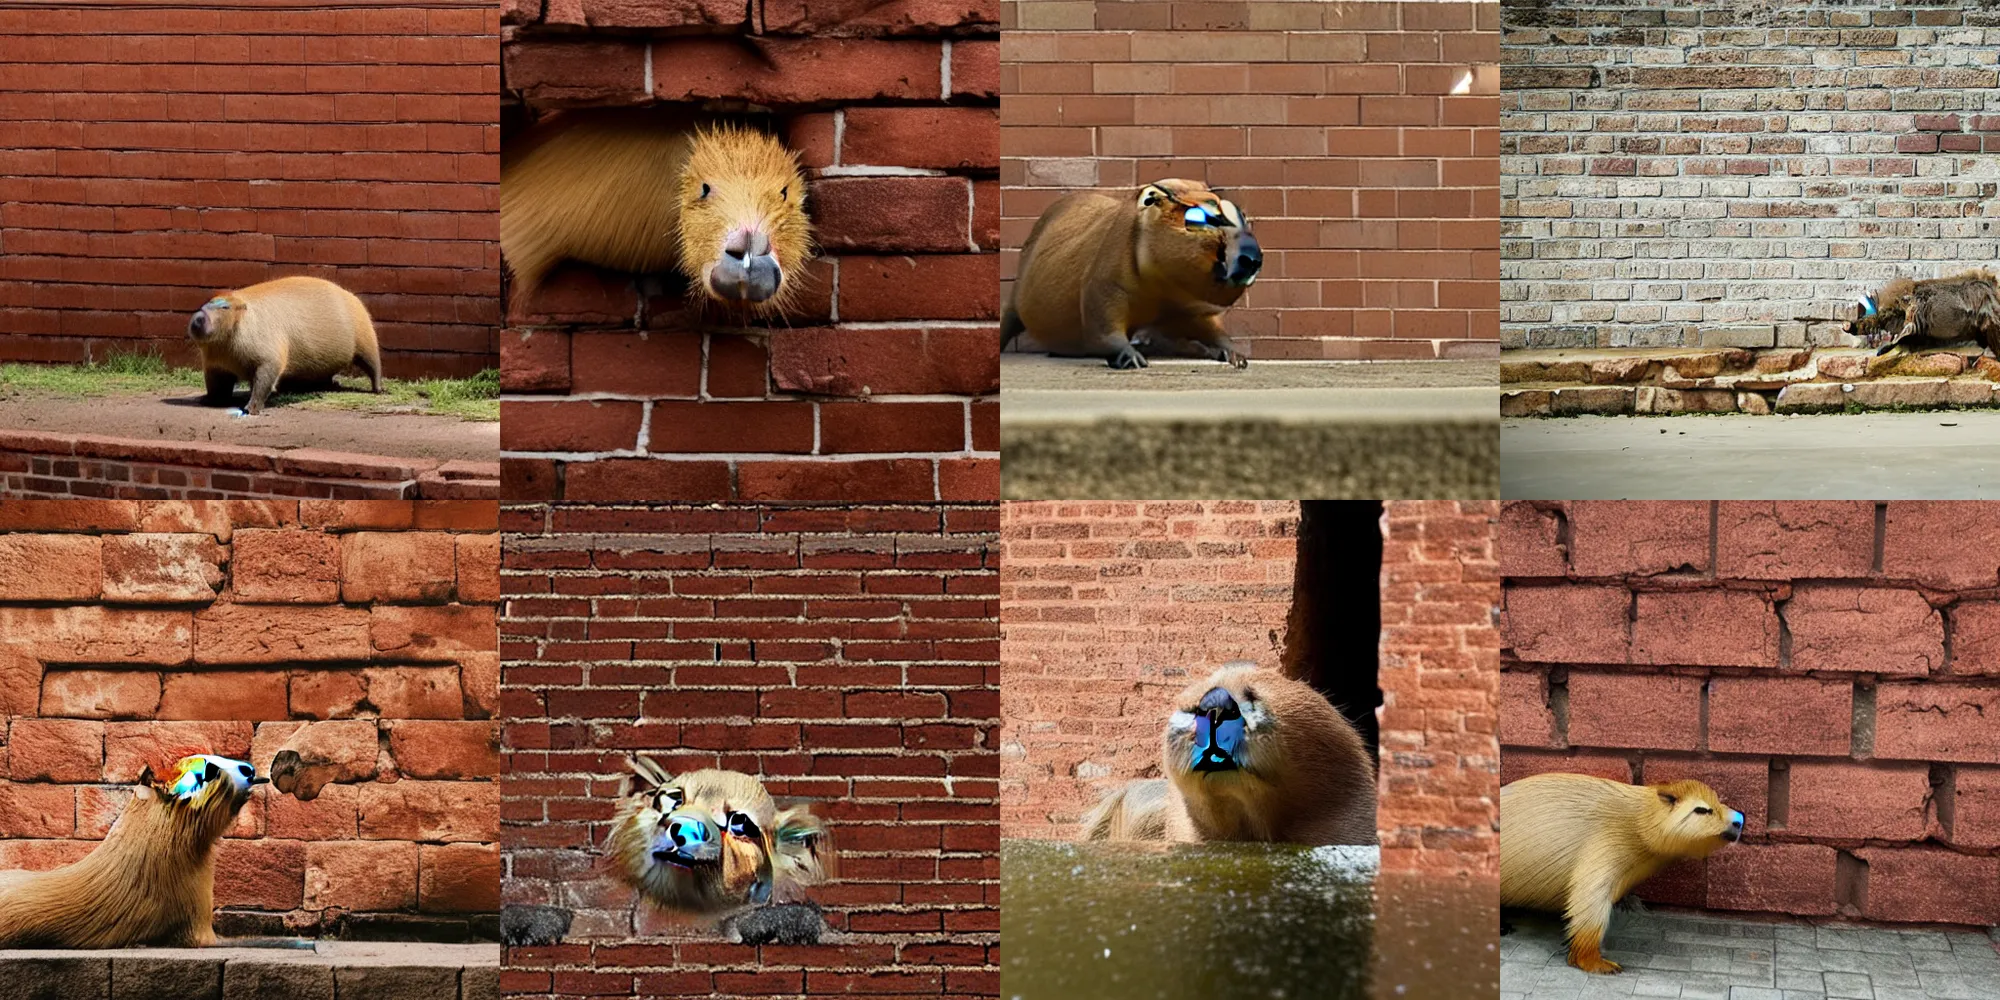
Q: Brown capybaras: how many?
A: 8